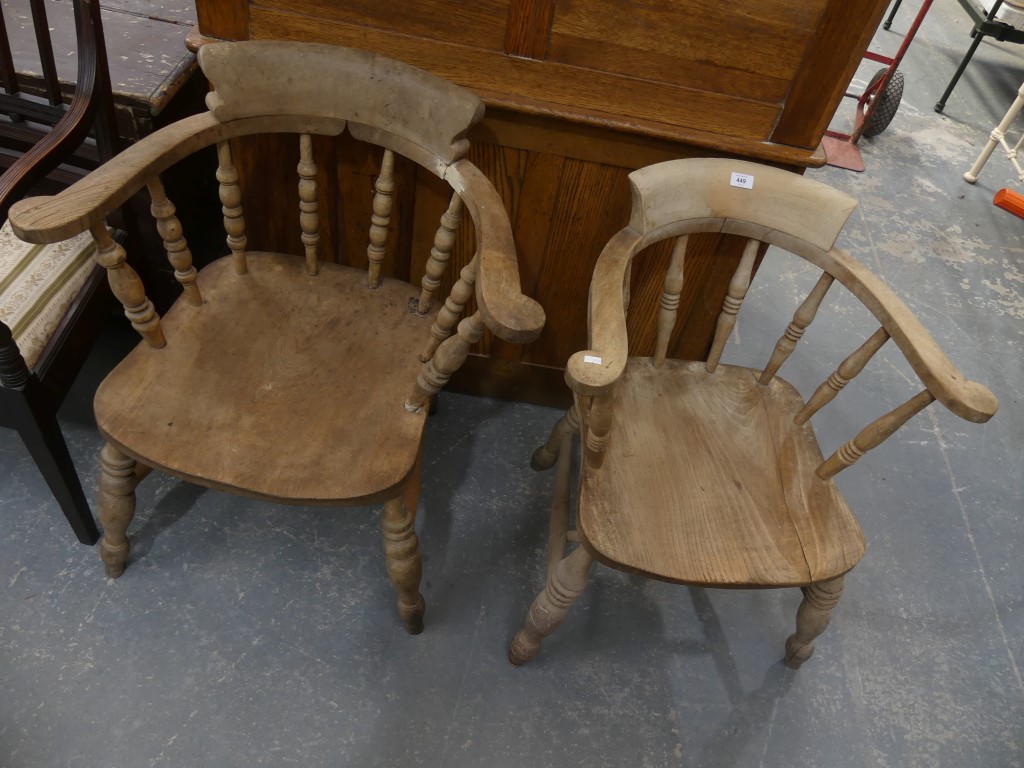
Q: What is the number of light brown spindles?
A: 15